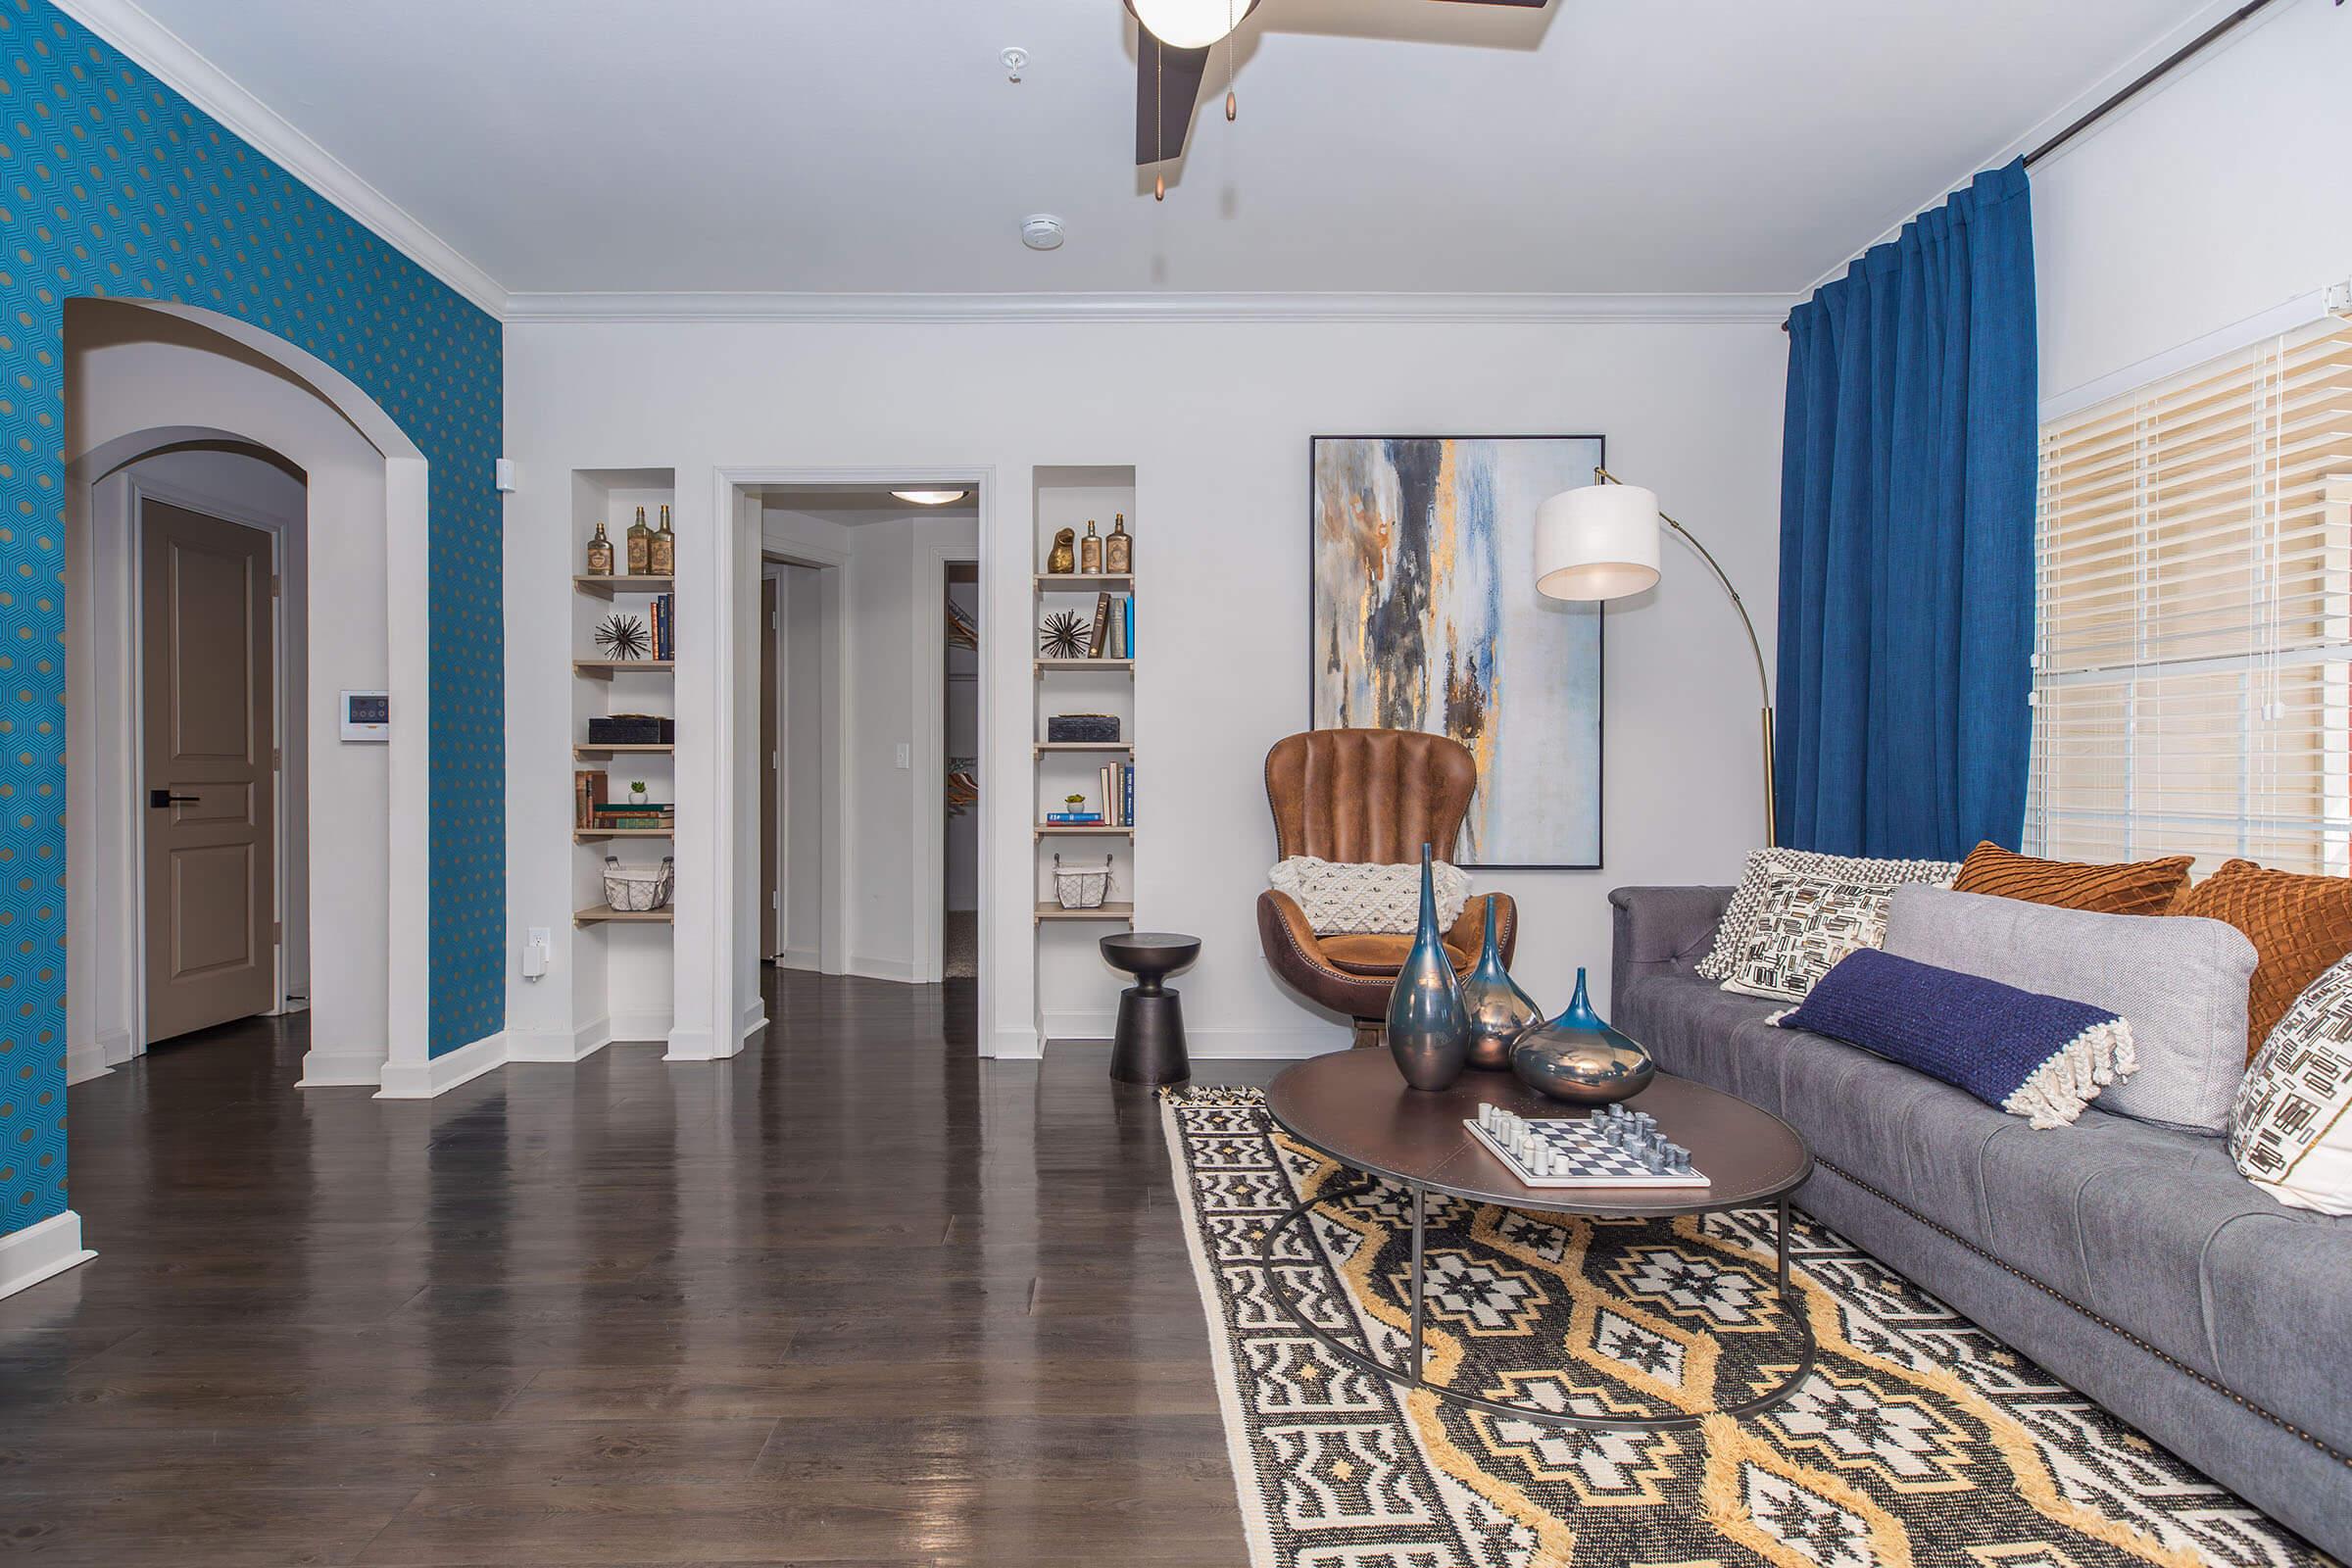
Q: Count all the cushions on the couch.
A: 7